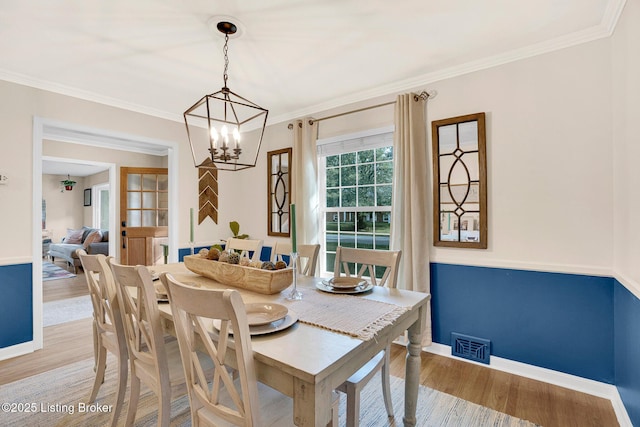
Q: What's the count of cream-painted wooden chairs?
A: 6